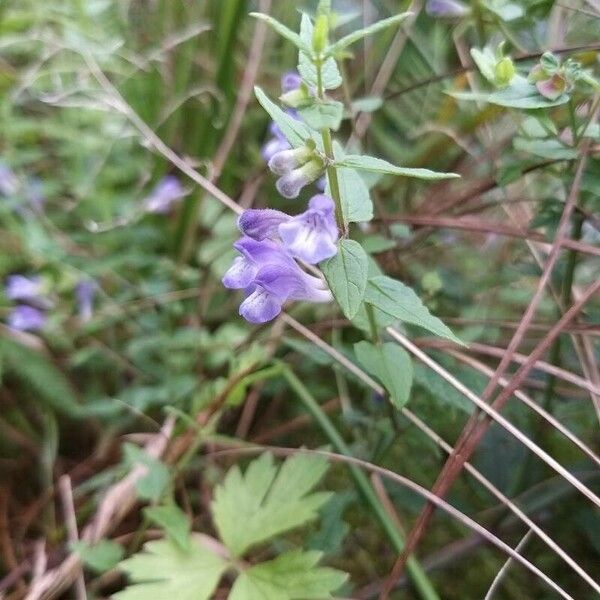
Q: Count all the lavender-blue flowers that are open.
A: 3